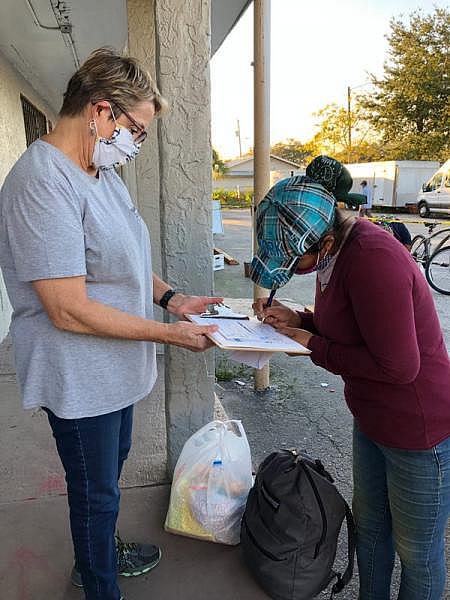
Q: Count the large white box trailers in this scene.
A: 1